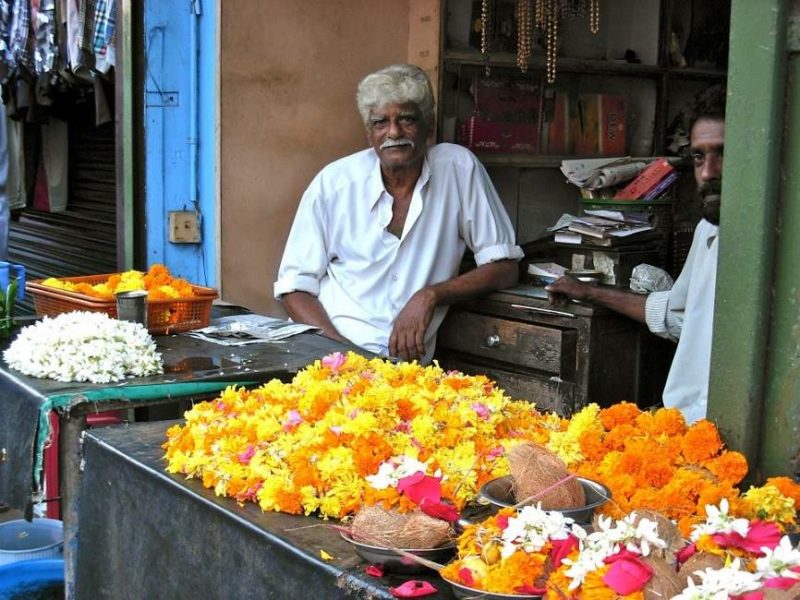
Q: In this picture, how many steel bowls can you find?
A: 3